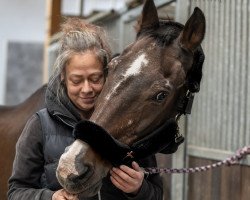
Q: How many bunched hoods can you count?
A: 1